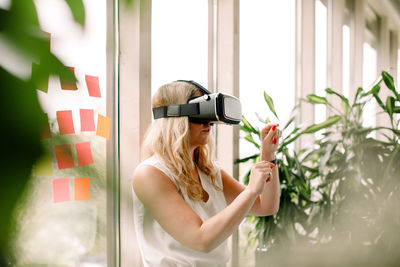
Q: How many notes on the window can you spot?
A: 13